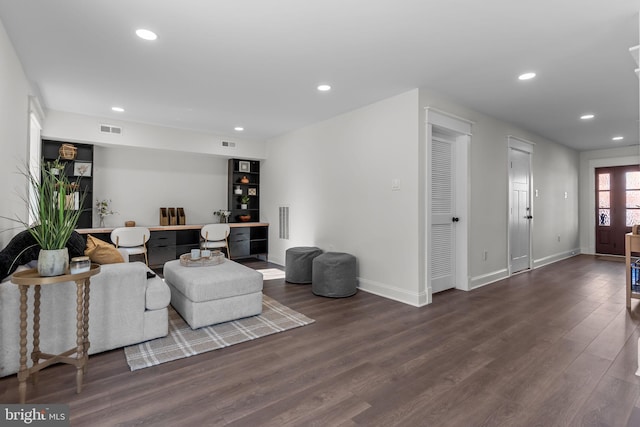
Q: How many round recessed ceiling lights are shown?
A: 7